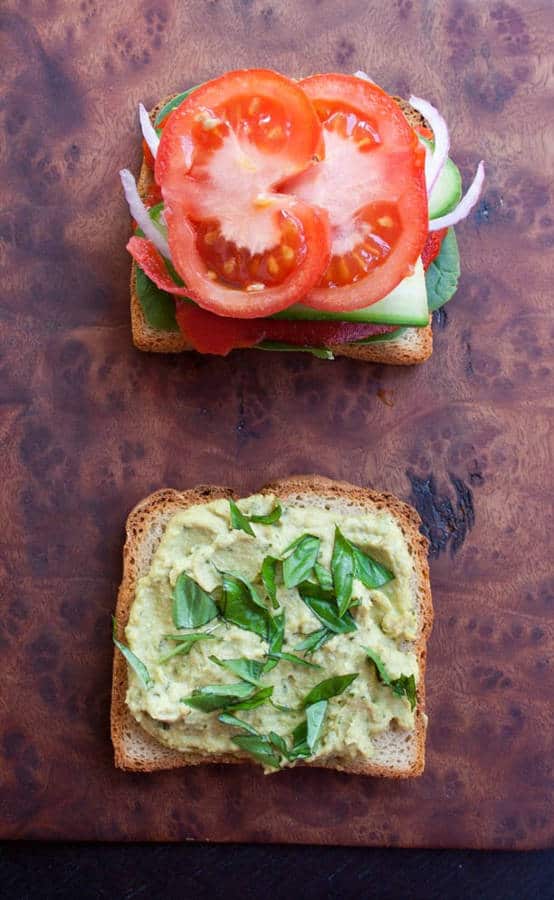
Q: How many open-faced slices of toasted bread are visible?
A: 2